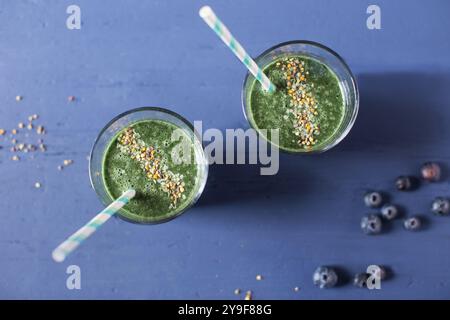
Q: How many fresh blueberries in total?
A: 10